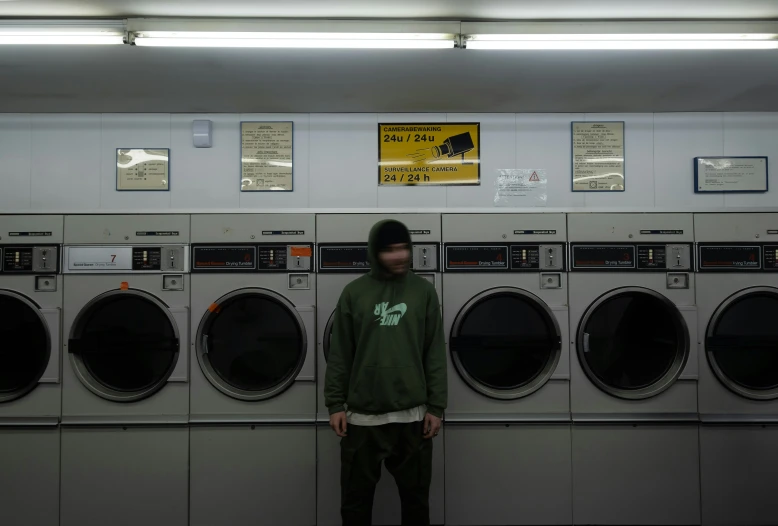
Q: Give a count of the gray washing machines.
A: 7